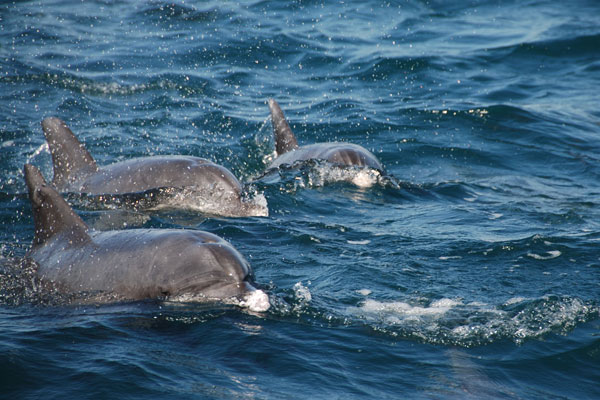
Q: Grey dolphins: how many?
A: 3